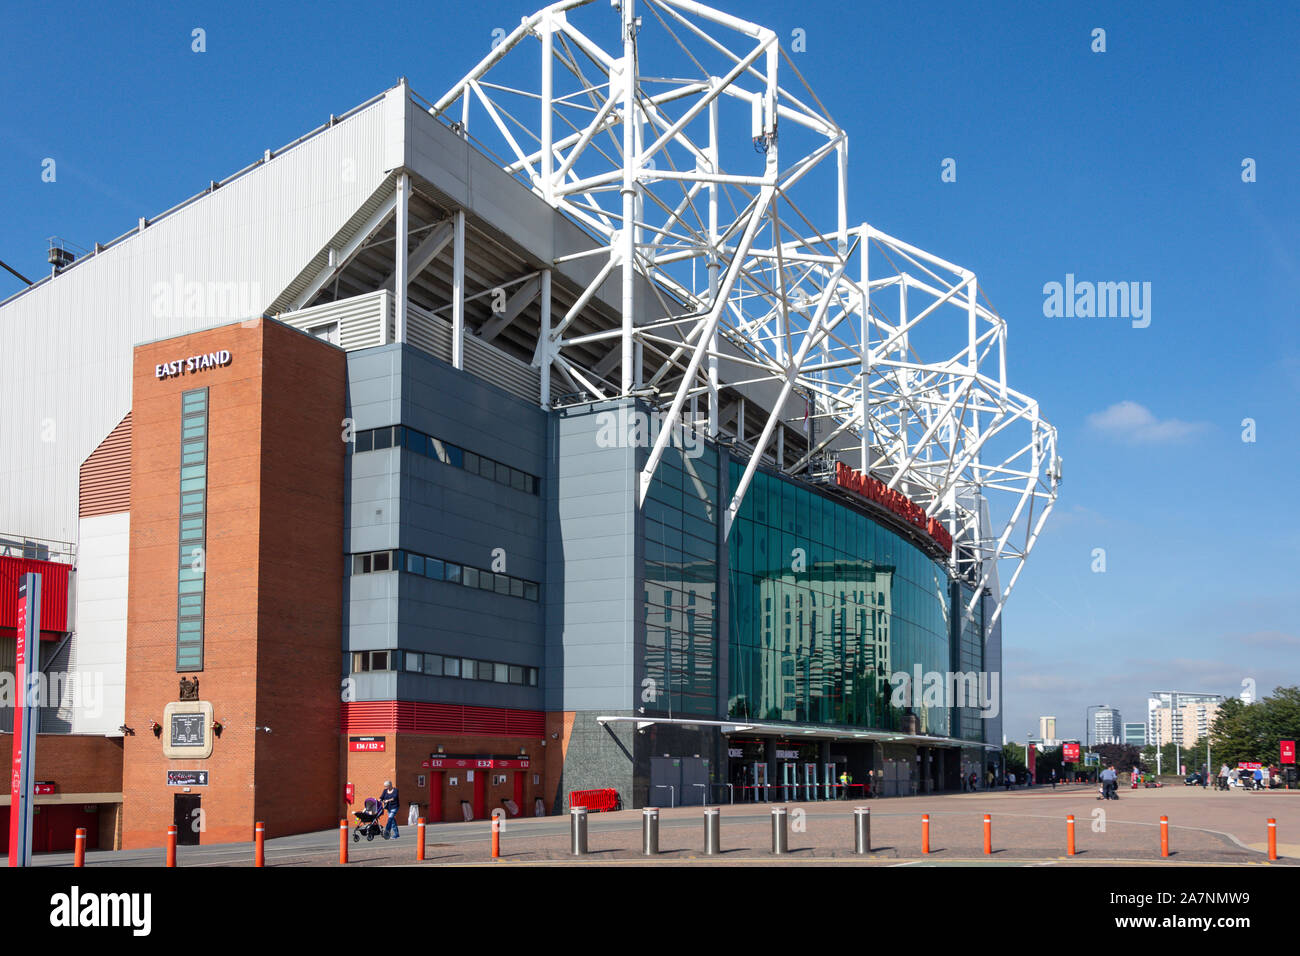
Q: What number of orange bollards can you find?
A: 11